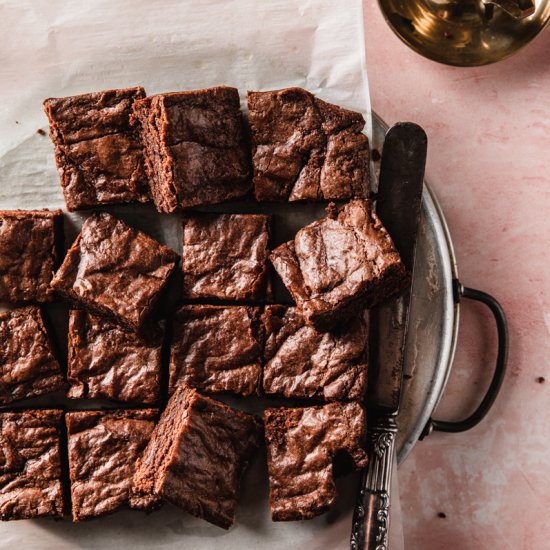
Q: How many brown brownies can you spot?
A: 15